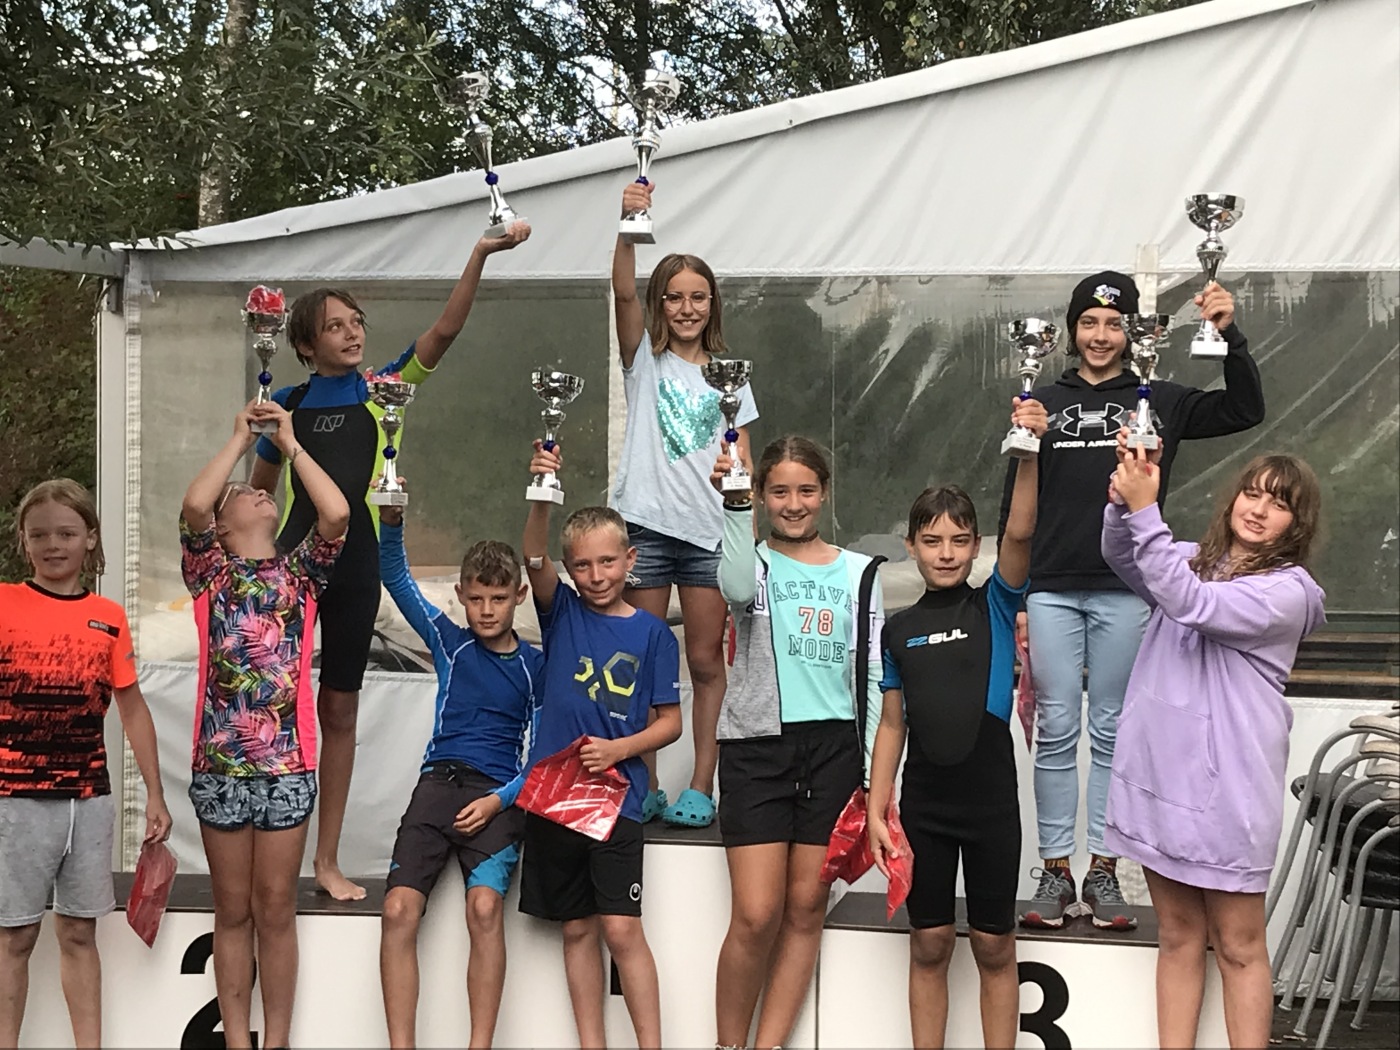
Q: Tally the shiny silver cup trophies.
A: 9